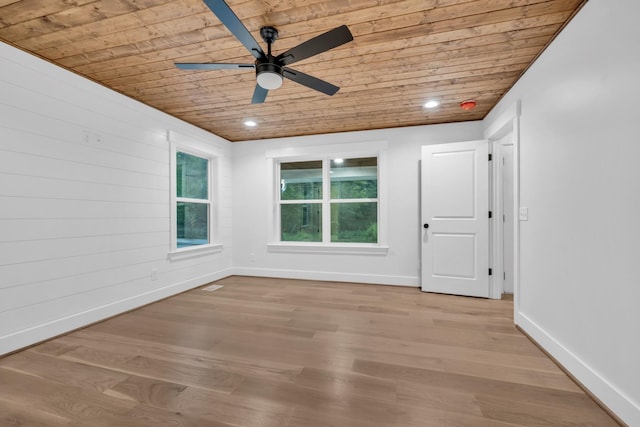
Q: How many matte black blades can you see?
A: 5